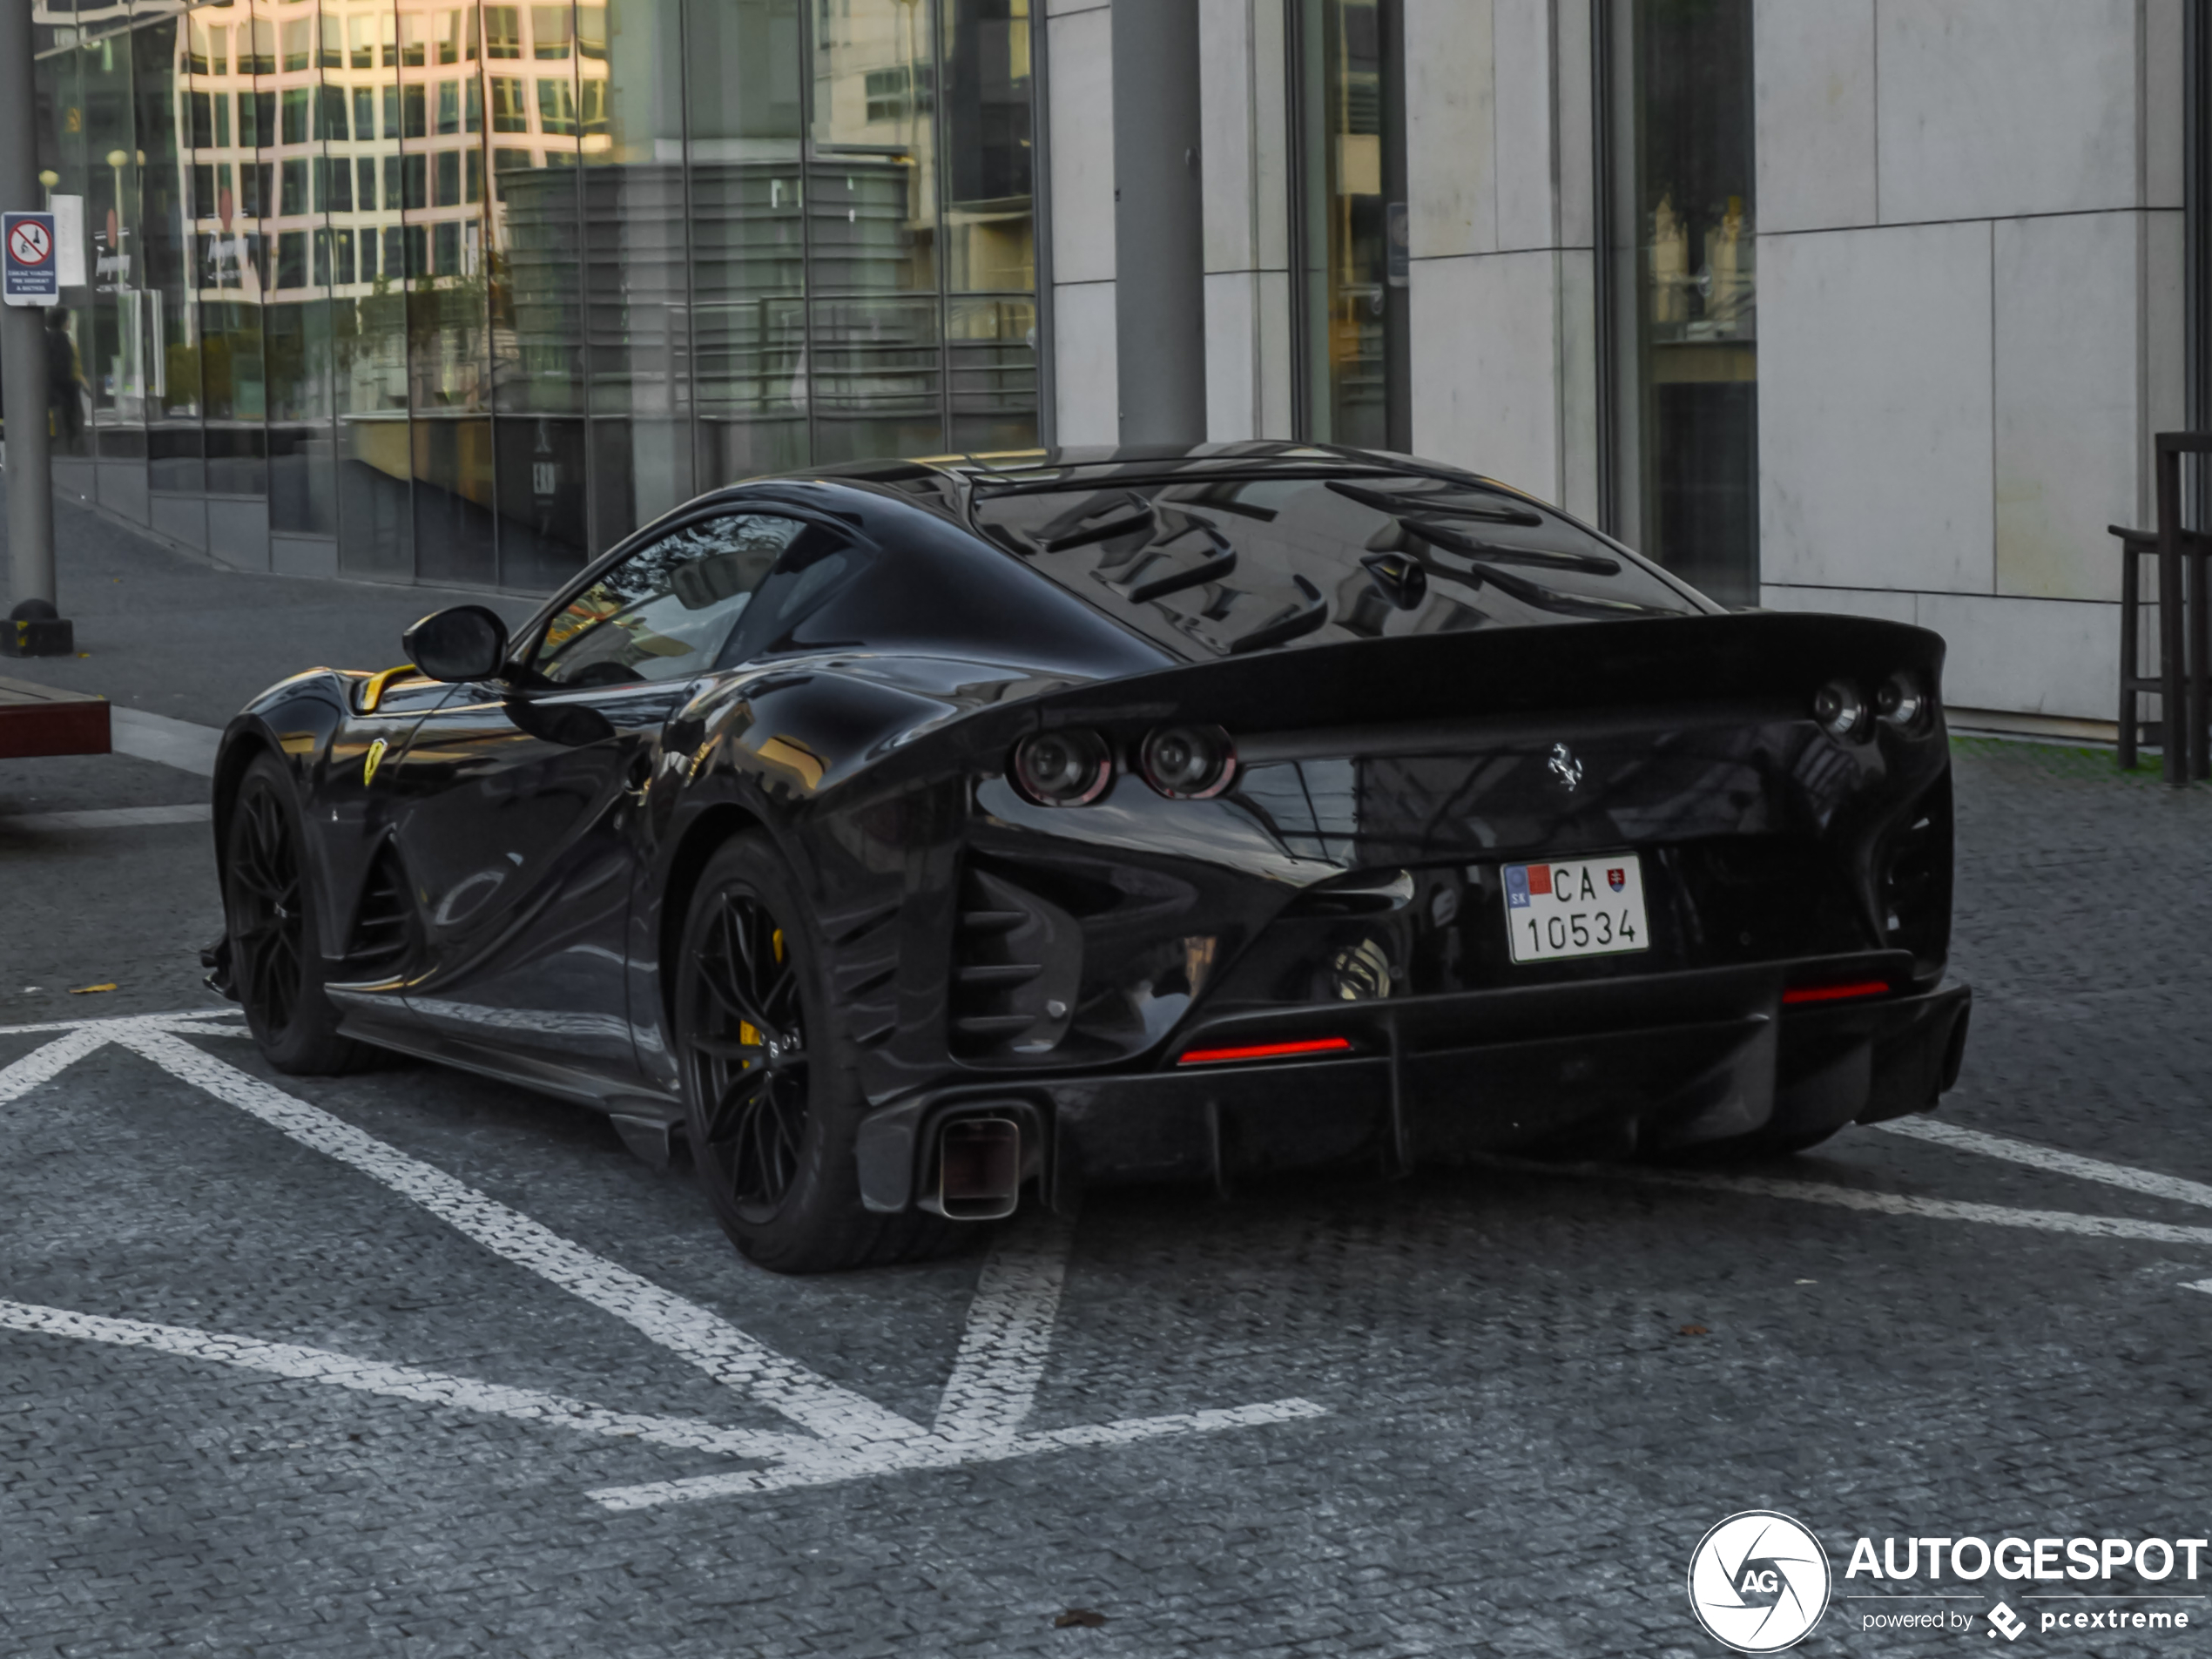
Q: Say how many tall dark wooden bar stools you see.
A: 1